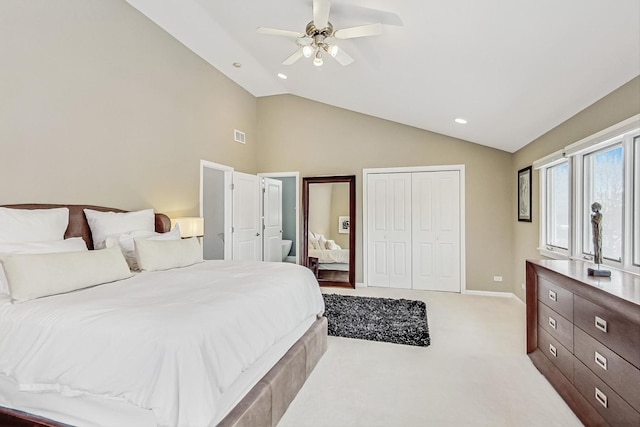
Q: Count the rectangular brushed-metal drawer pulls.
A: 6